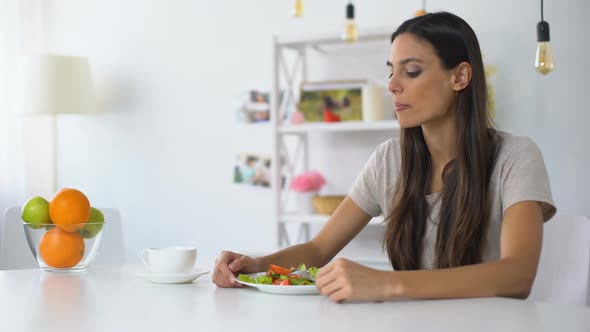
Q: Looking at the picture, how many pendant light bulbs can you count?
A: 4